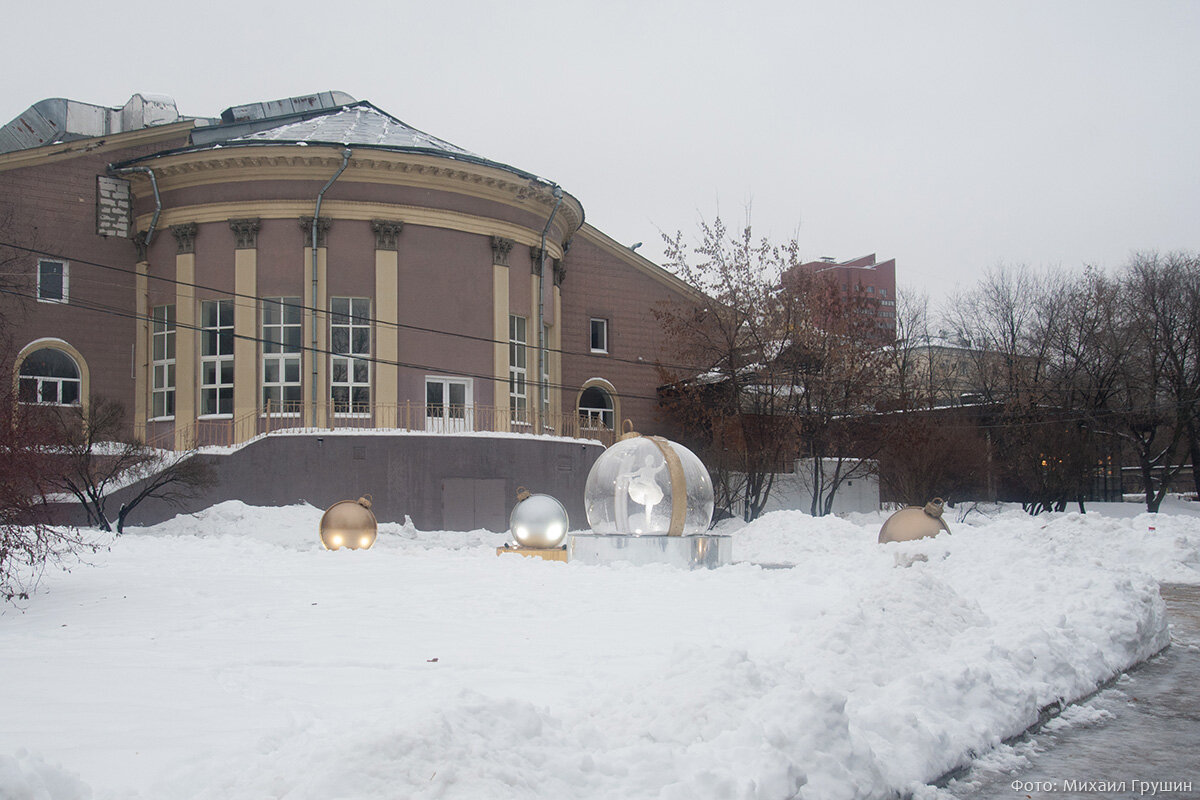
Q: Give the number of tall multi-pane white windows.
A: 6